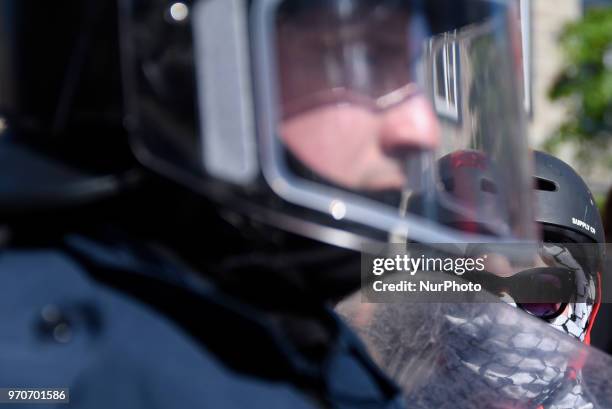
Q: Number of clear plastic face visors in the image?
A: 1